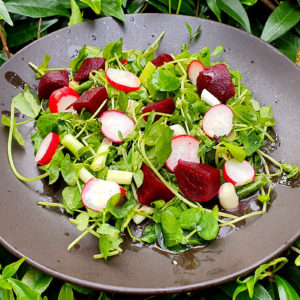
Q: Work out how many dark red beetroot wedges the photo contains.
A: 8